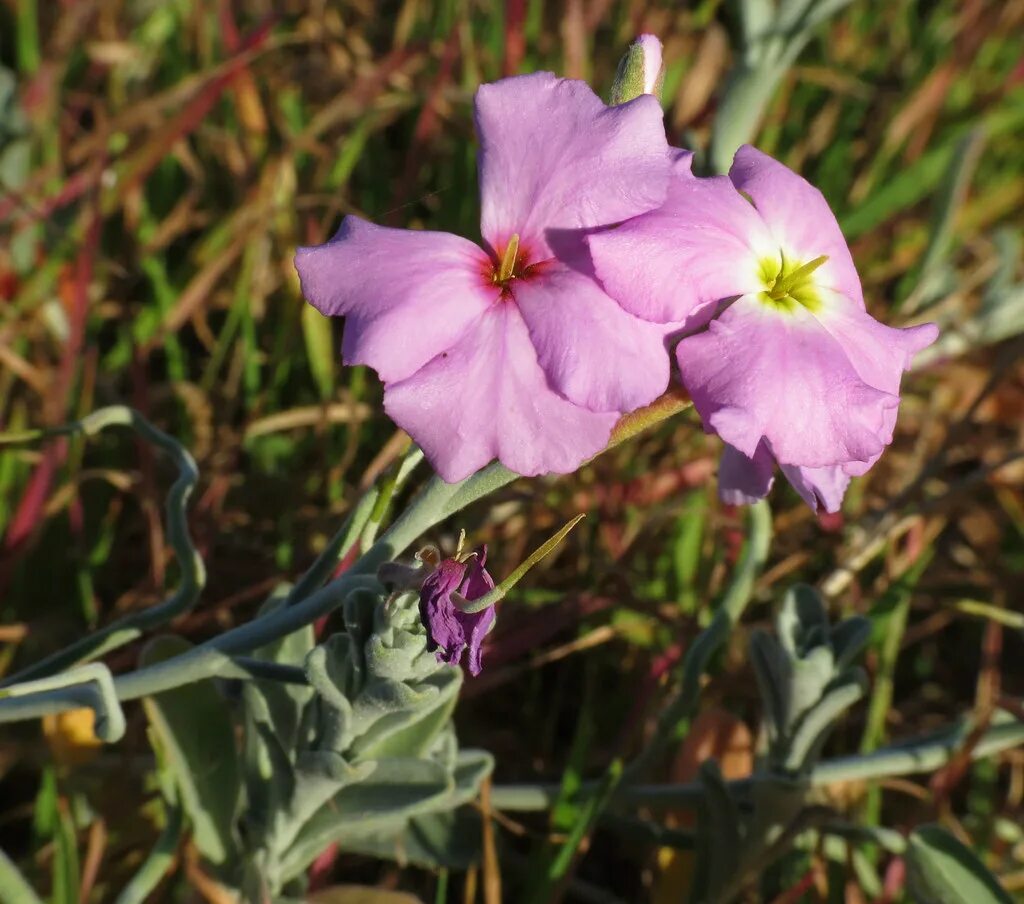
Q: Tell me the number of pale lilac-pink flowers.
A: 2